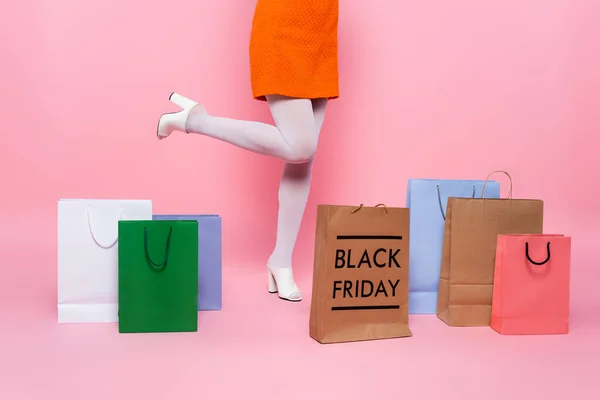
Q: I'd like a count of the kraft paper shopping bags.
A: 2